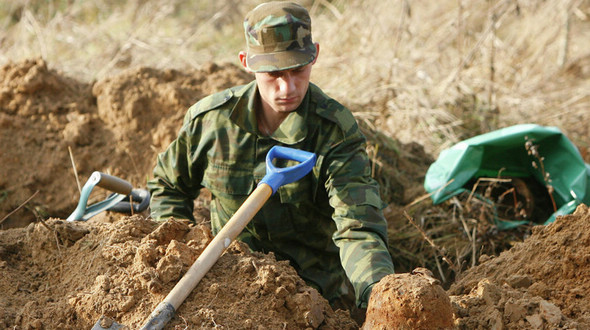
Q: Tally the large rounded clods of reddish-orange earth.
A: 1